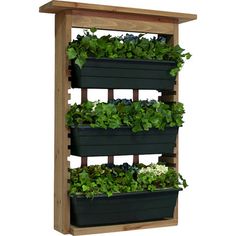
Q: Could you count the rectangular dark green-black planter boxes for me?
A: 3